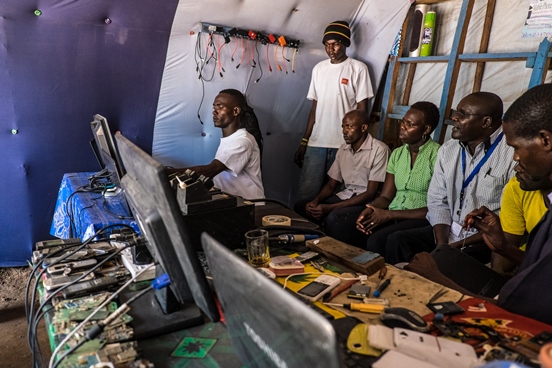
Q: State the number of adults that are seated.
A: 6